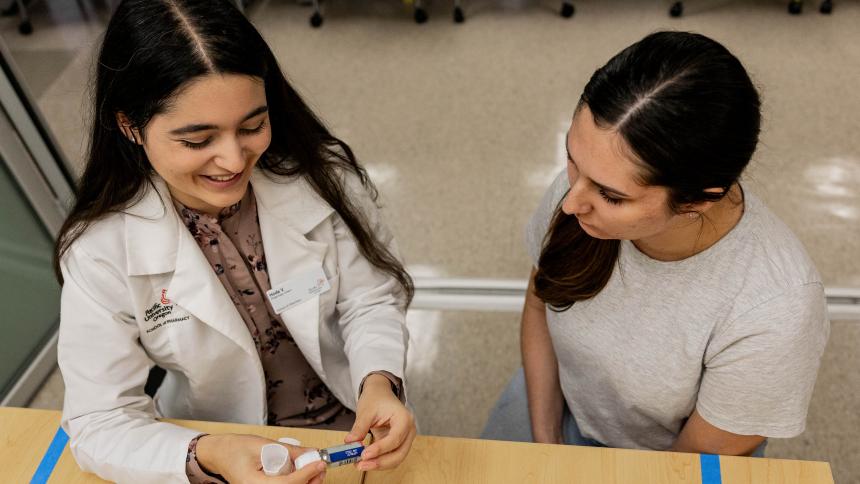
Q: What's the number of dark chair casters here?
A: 8